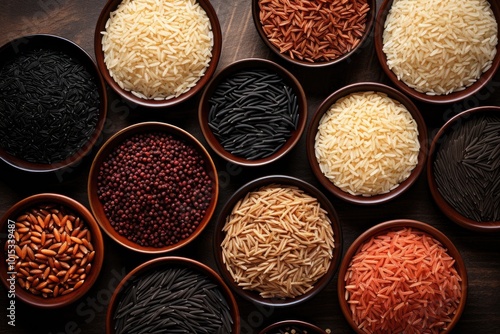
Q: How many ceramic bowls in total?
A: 13